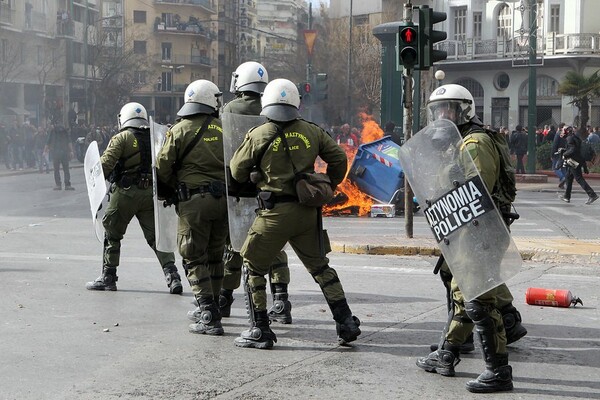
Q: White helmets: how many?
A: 5